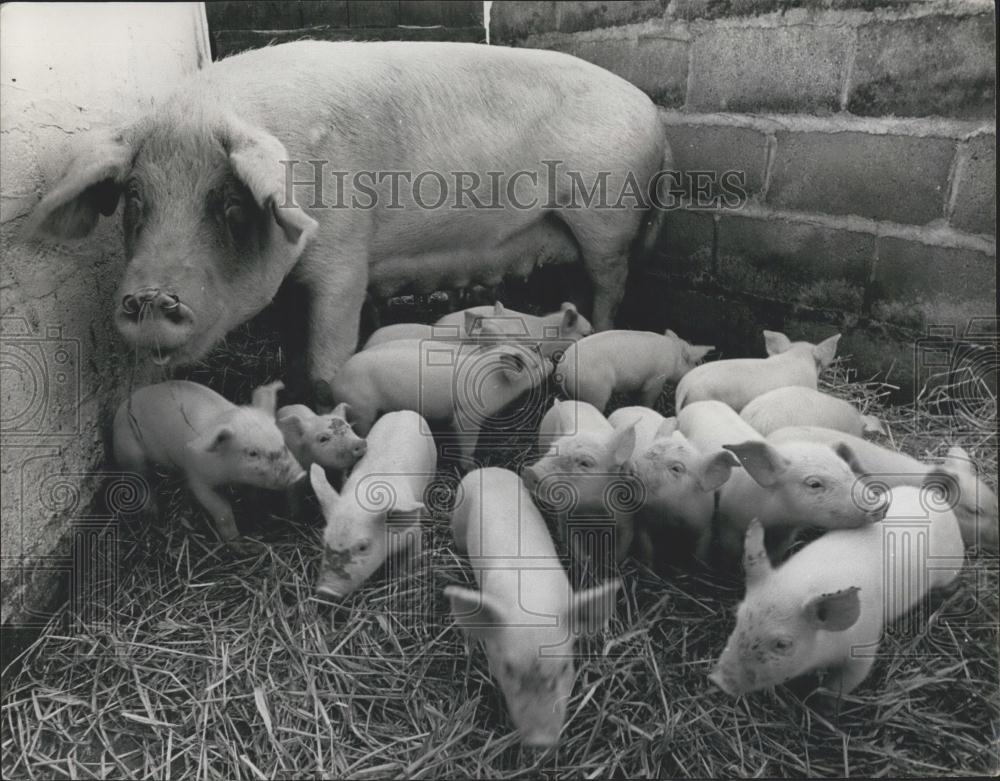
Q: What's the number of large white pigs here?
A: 1